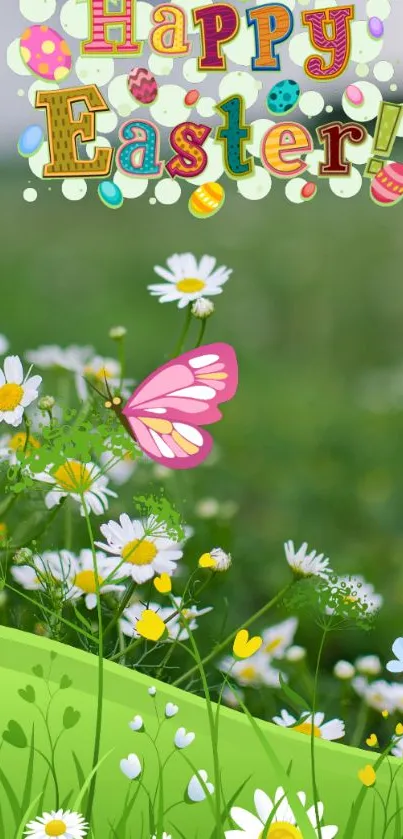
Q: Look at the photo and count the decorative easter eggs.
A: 11